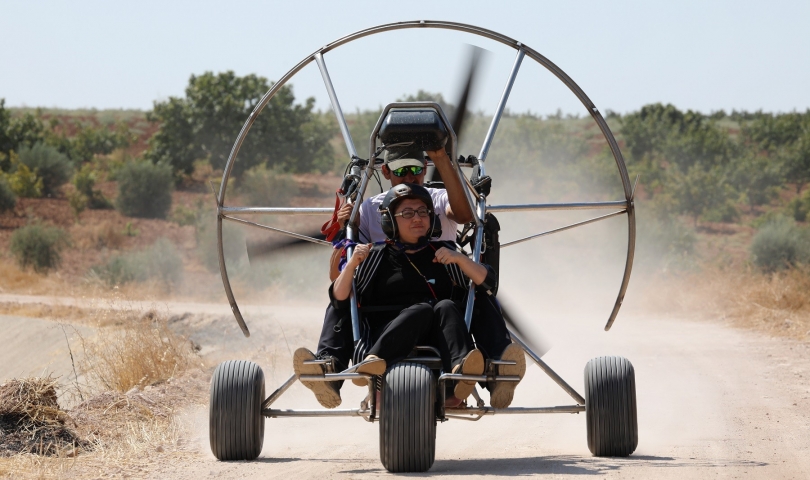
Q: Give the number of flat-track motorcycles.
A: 0